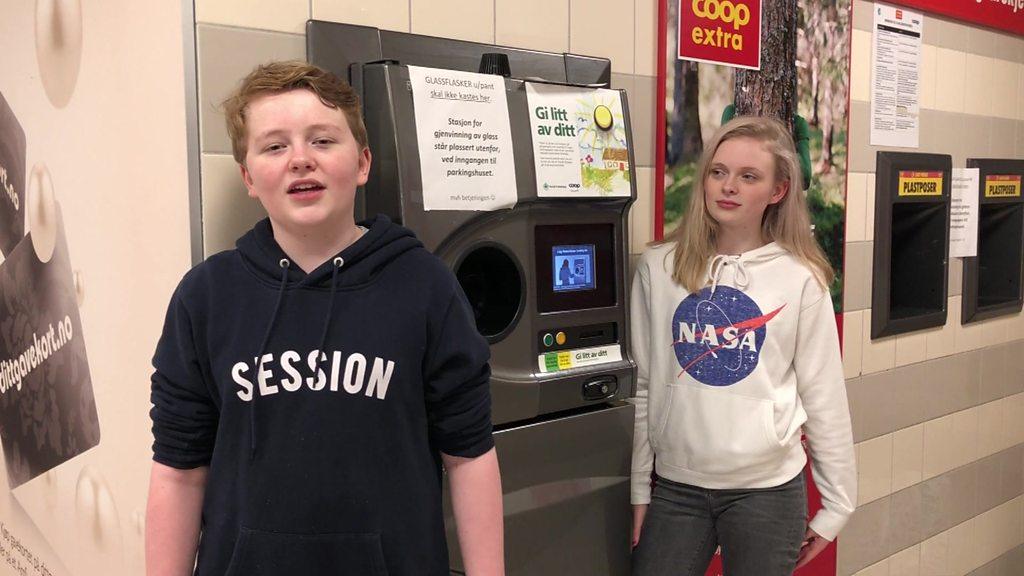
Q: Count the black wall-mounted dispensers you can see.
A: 2